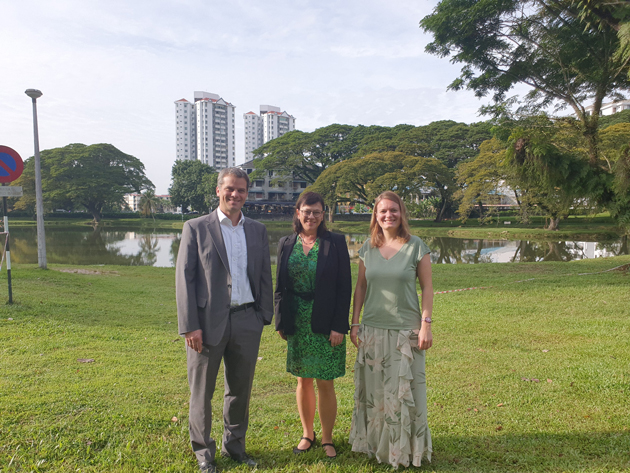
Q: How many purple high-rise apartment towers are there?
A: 0